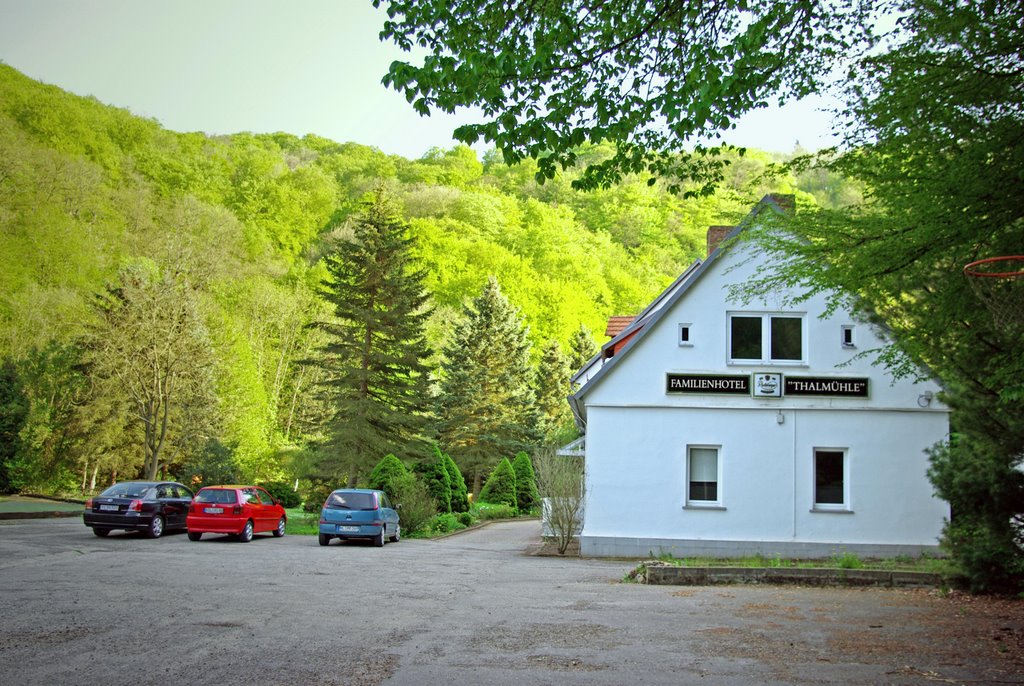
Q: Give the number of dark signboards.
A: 2